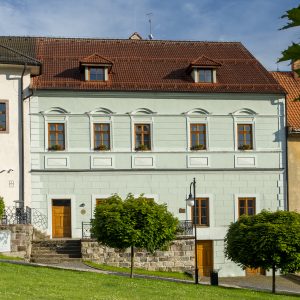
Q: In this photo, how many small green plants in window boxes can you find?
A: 5